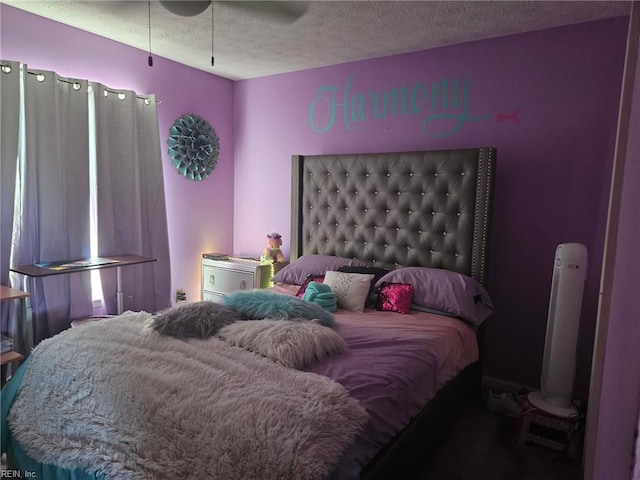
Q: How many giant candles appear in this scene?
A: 0